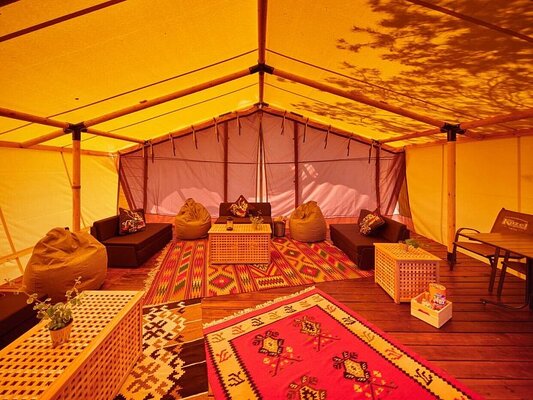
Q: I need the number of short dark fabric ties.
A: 10